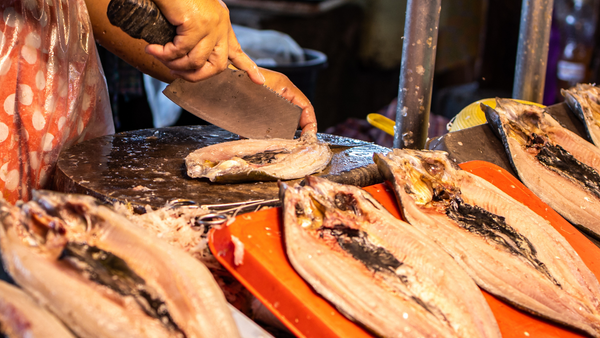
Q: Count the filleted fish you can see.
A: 7